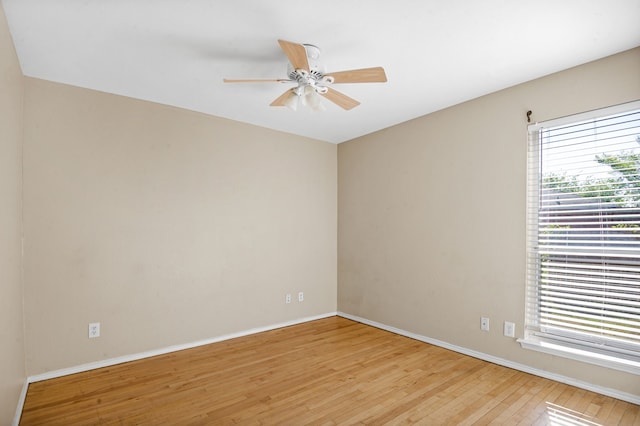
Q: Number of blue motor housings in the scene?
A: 0